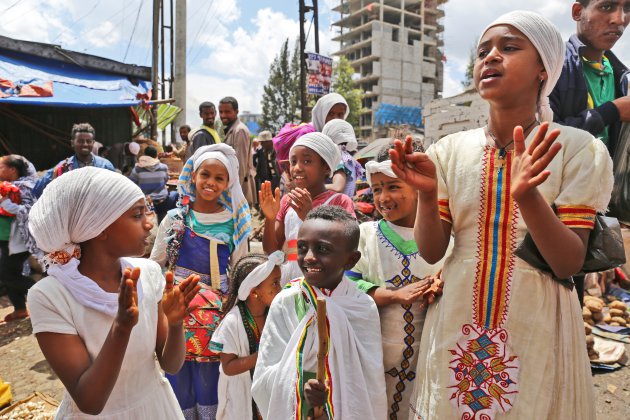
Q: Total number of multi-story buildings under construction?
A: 1